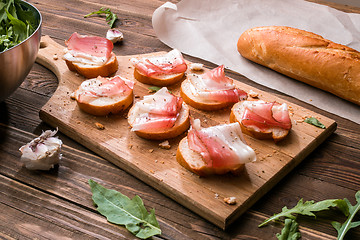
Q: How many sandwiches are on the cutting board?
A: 7